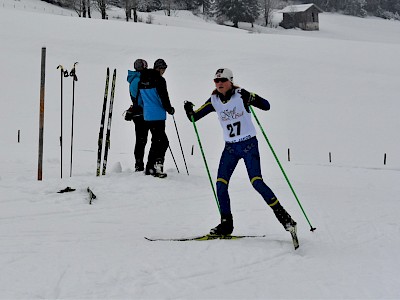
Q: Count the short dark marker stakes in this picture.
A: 5